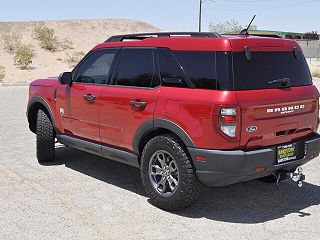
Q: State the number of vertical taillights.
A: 1